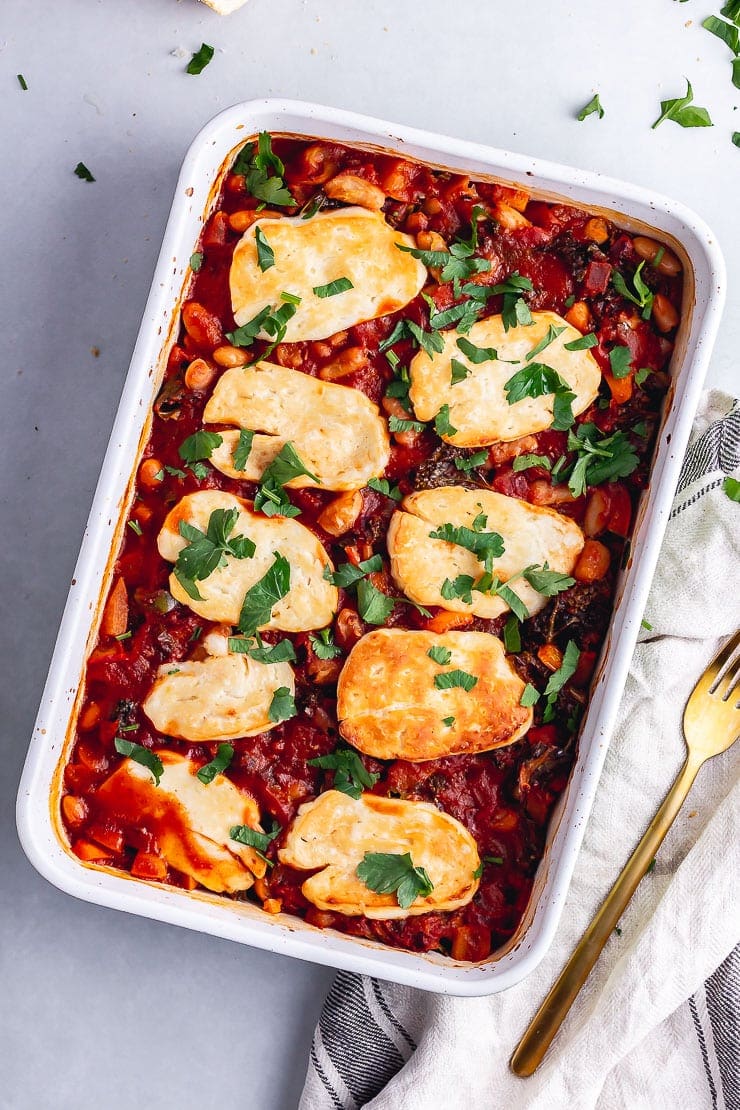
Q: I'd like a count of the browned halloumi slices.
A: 9